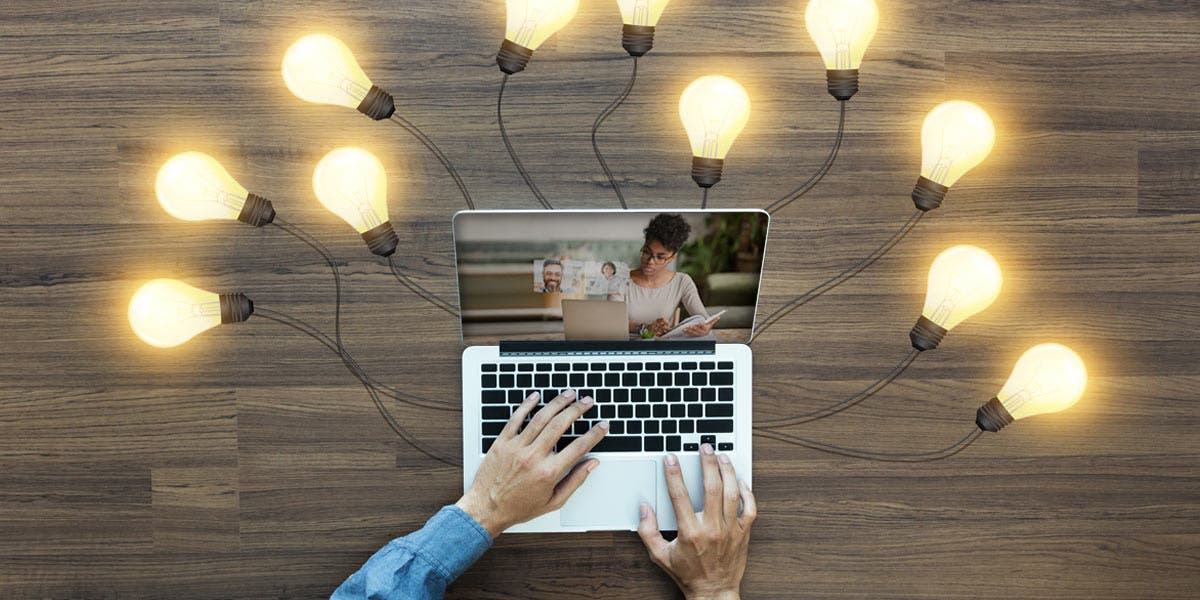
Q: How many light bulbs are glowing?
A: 11